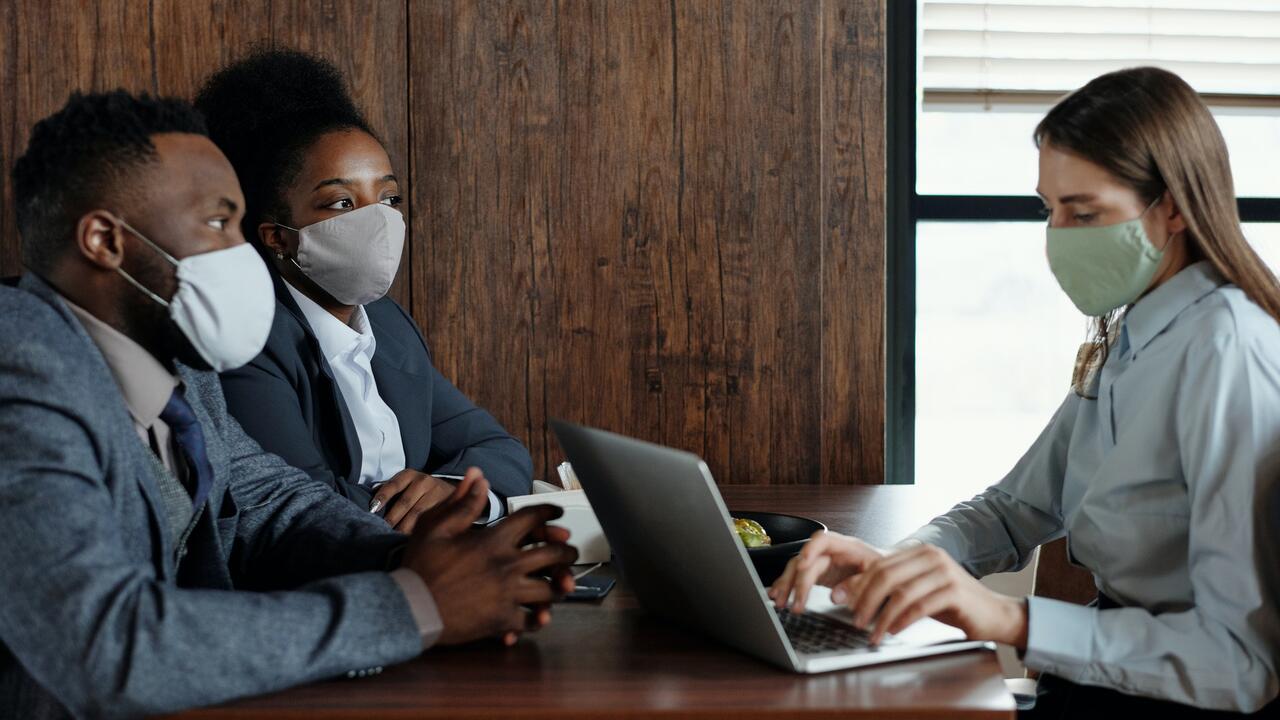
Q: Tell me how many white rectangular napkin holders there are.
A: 1